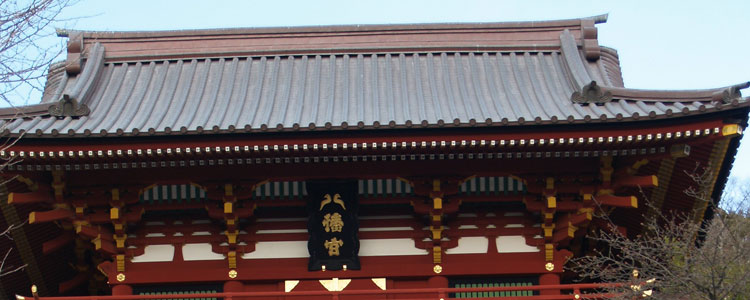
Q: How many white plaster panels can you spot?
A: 6